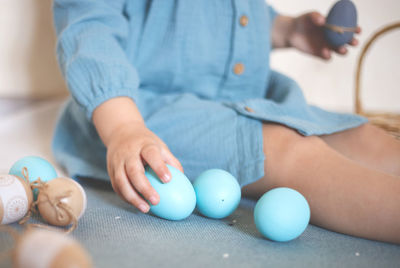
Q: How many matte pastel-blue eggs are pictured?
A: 4